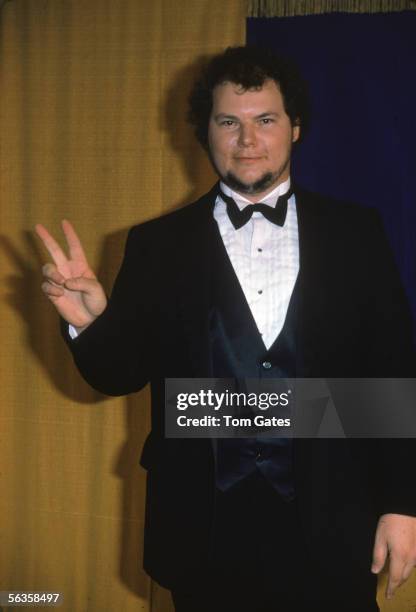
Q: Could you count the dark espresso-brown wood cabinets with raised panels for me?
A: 0